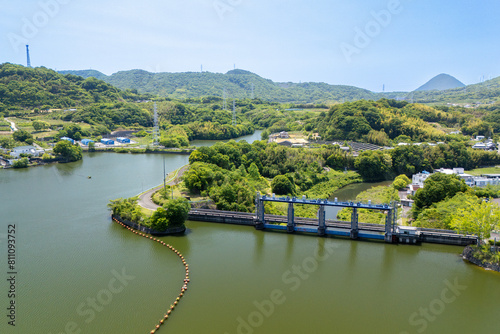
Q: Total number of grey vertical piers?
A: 5